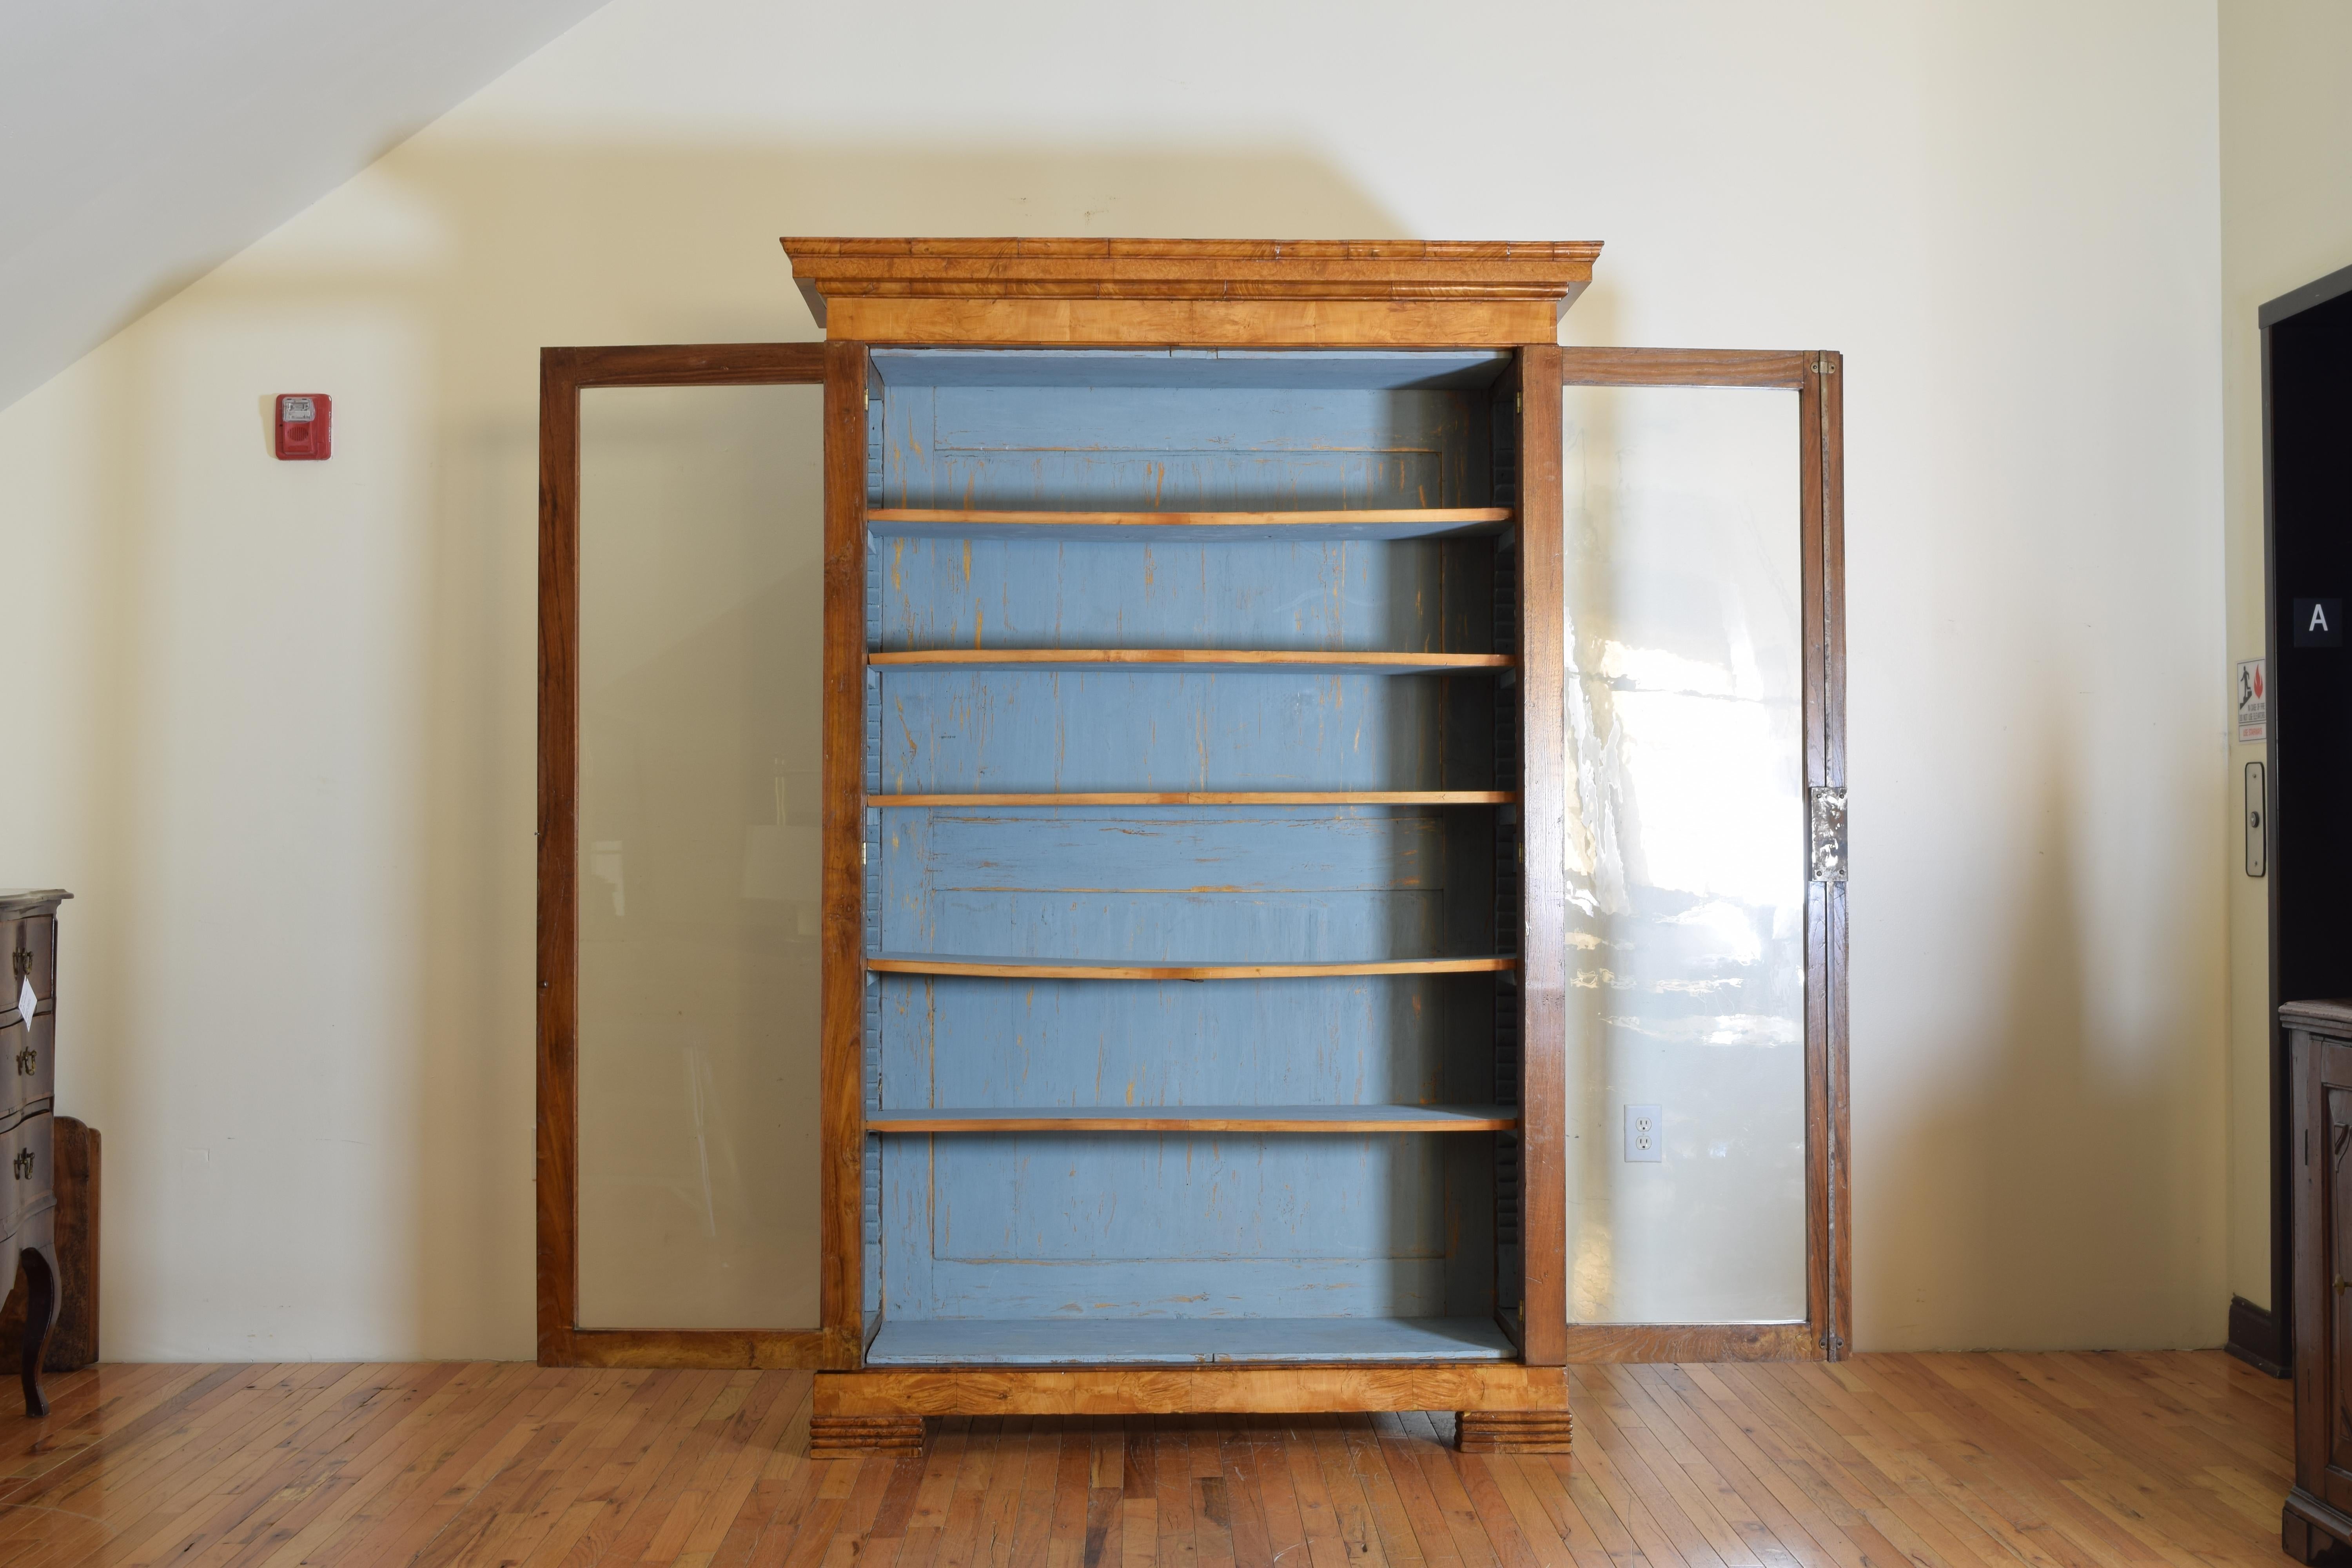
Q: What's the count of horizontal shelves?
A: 5